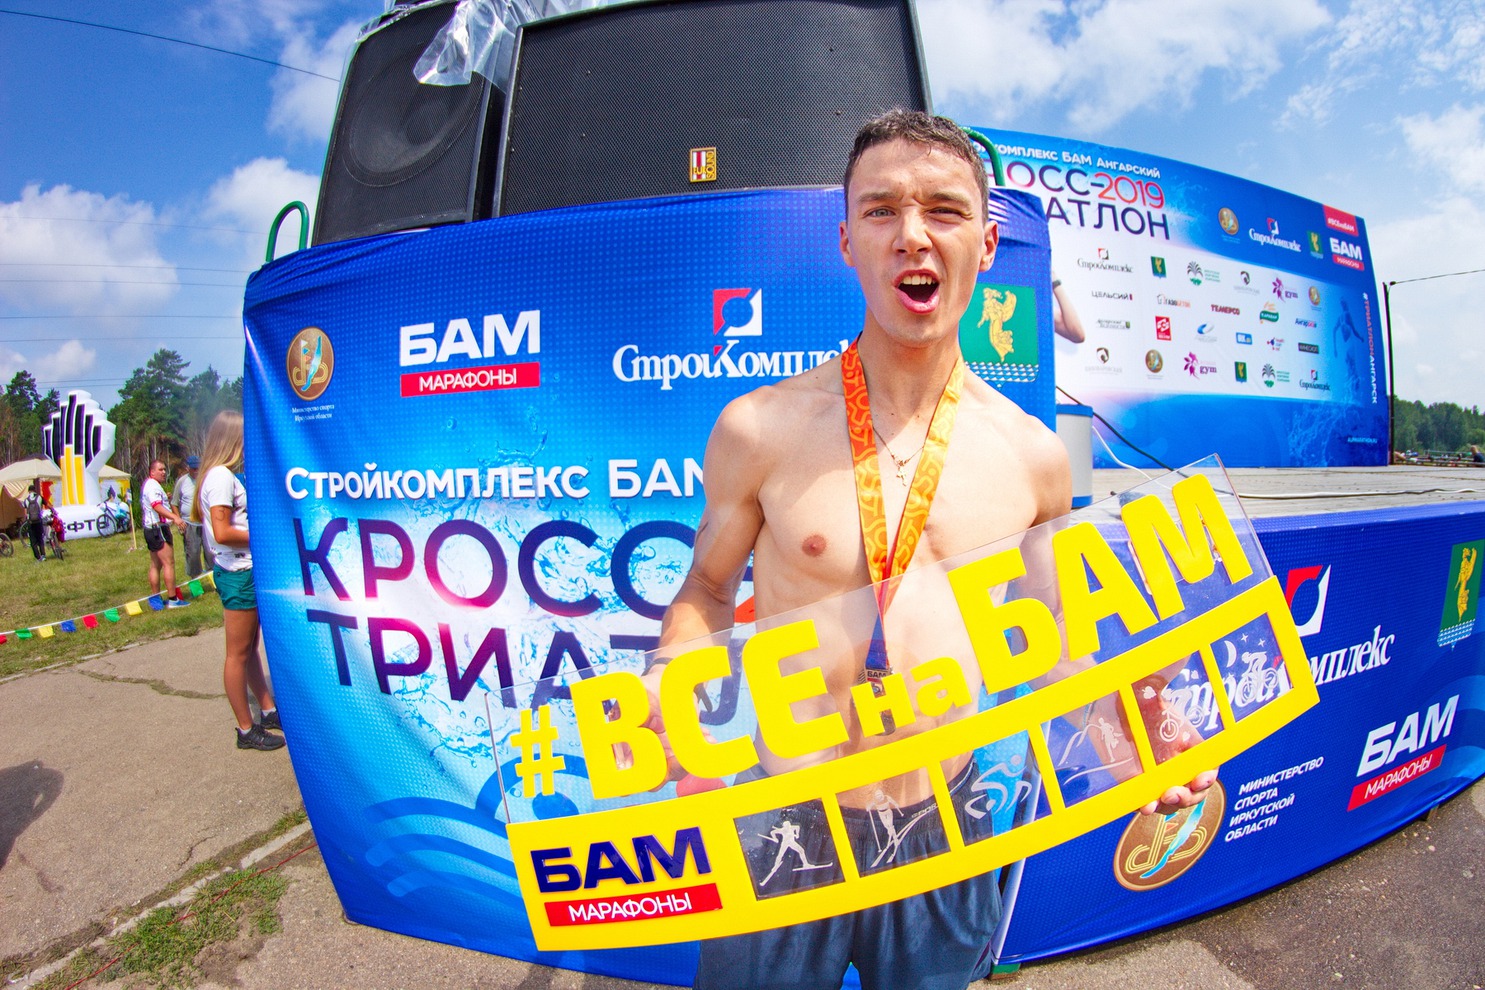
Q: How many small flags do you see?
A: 11